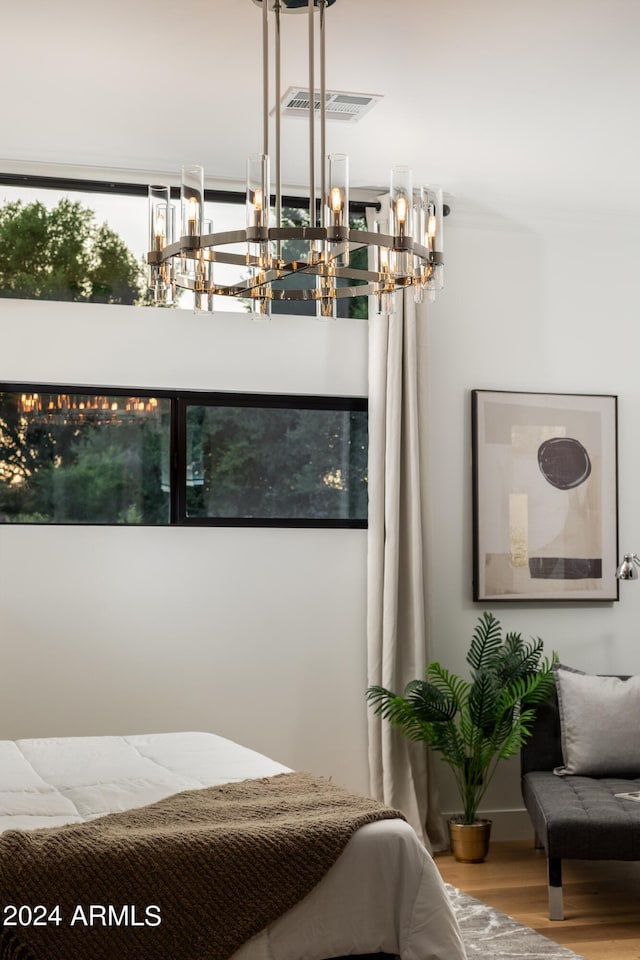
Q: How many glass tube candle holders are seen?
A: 12